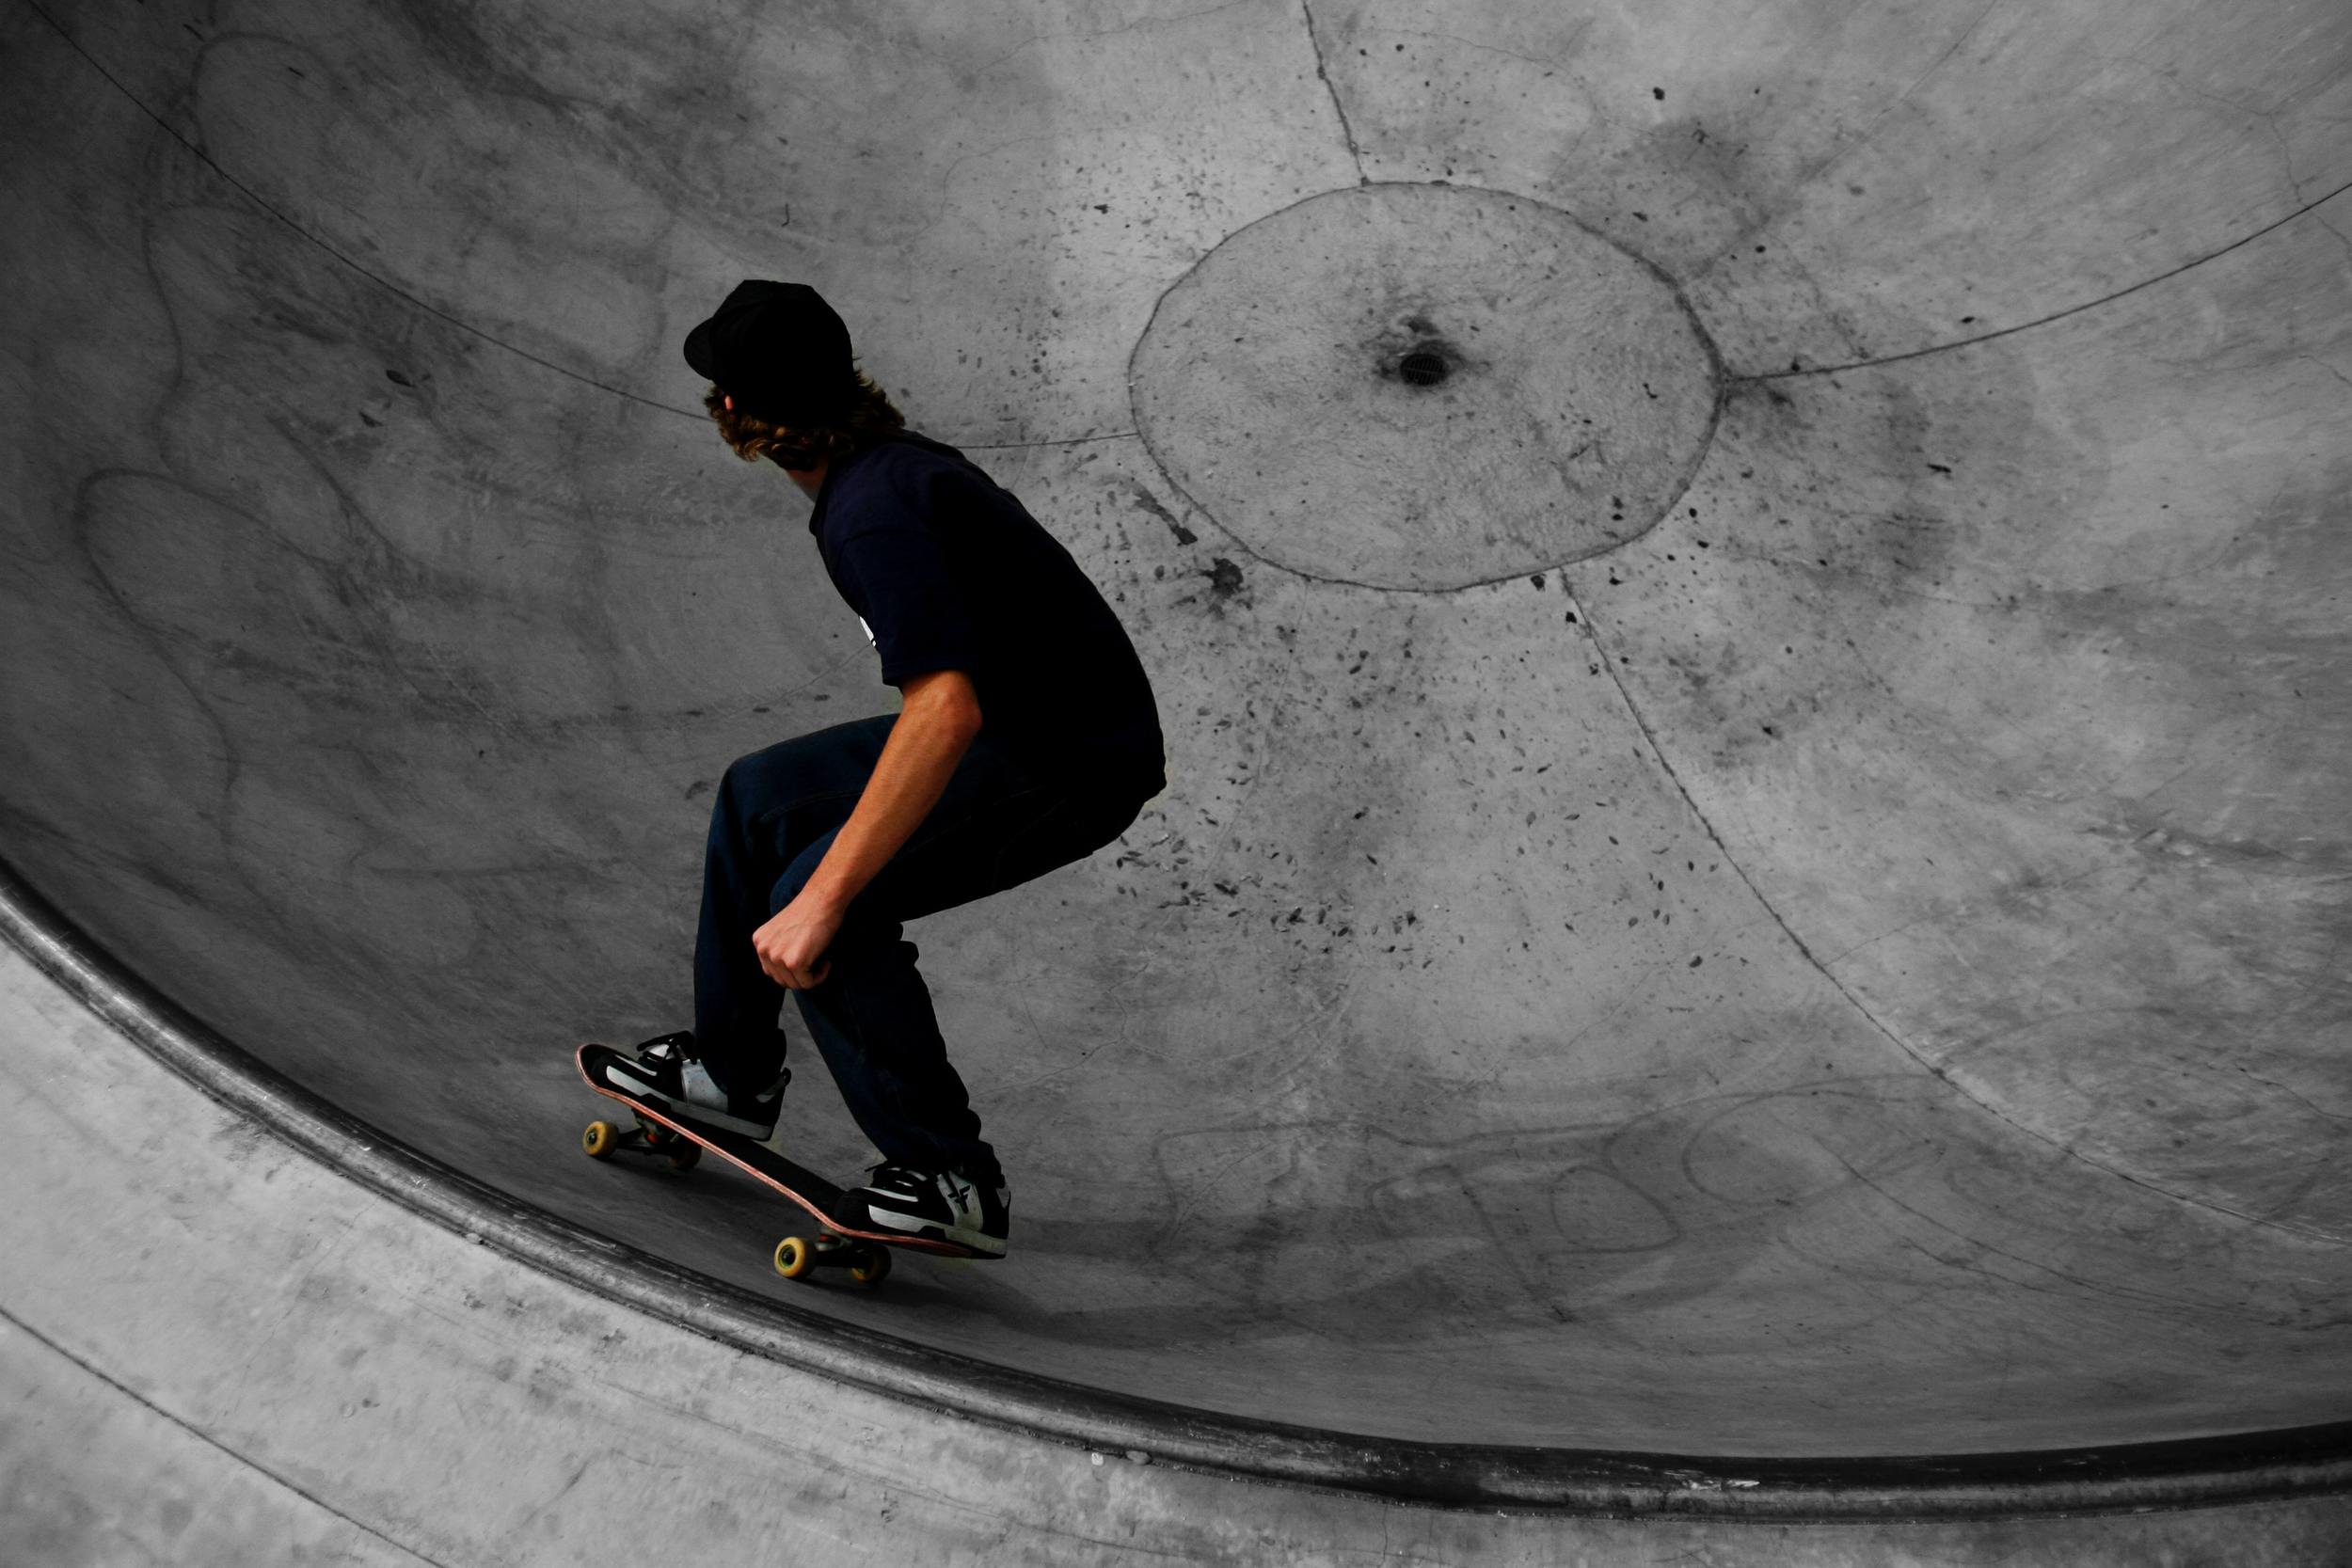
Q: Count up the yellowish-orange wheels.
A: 4